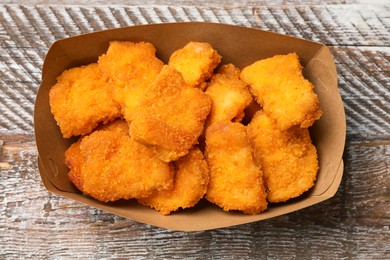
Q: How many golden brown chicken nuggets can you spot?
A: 10